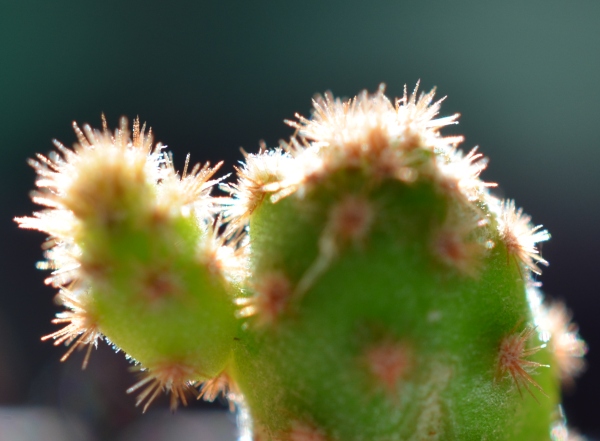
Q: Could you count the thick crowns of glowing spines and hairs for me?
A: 2